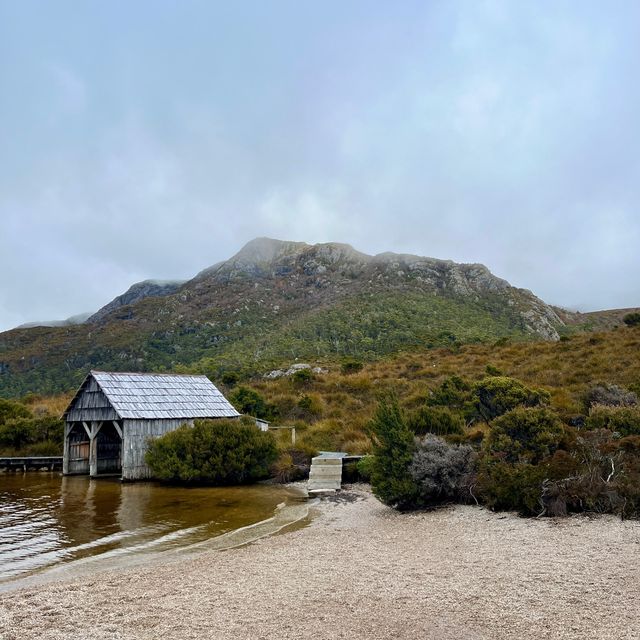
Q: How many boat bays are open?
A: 2